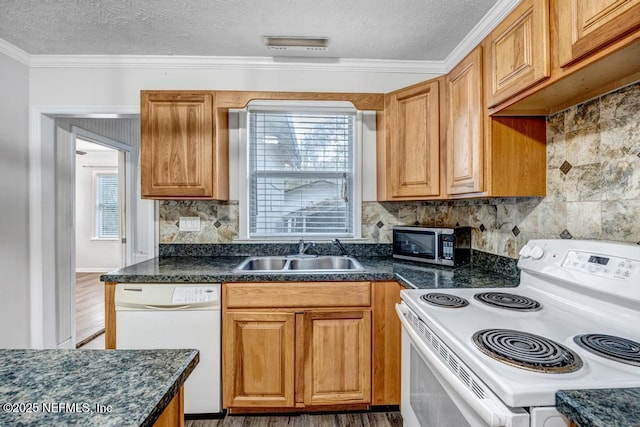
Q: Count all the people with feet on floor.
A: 0